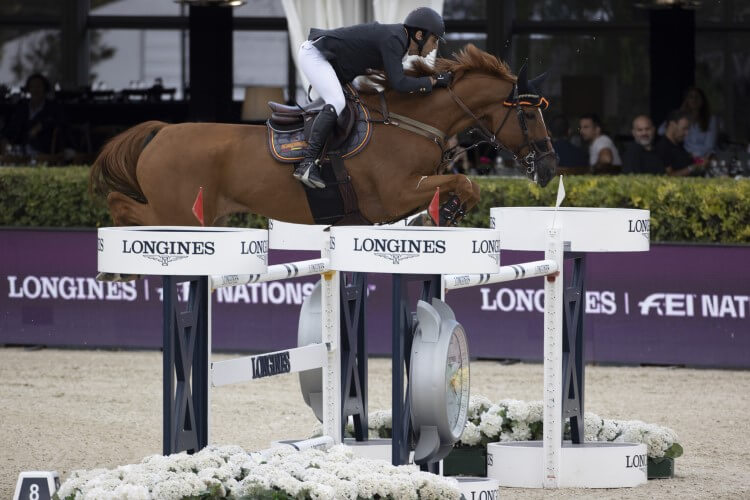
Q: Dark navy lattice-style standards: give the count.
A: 4